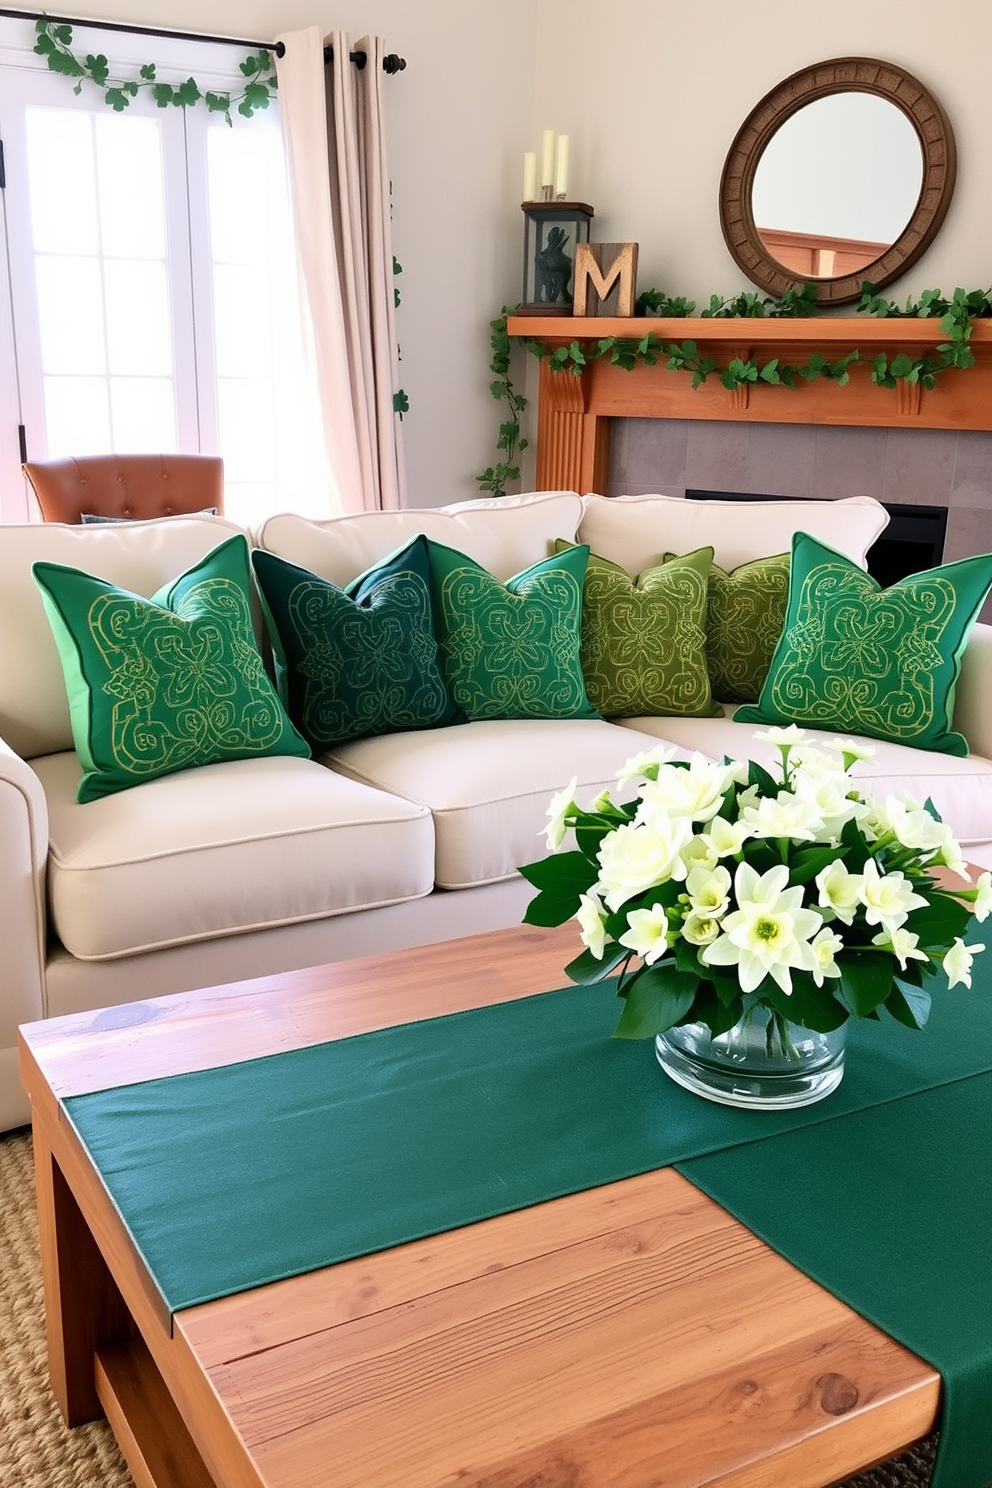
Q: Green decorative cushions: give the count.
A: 6